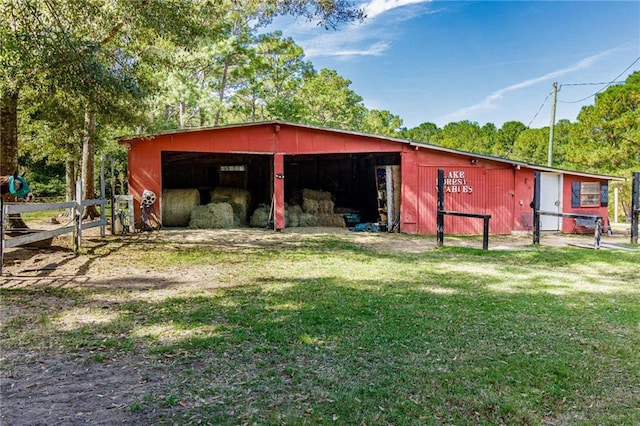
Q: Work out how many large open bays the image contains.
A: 2